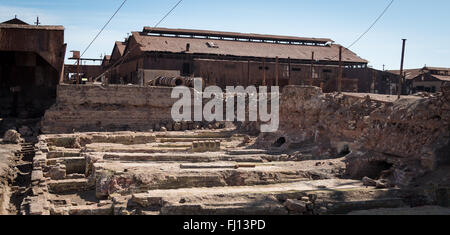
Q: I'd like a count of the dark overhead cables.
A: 3